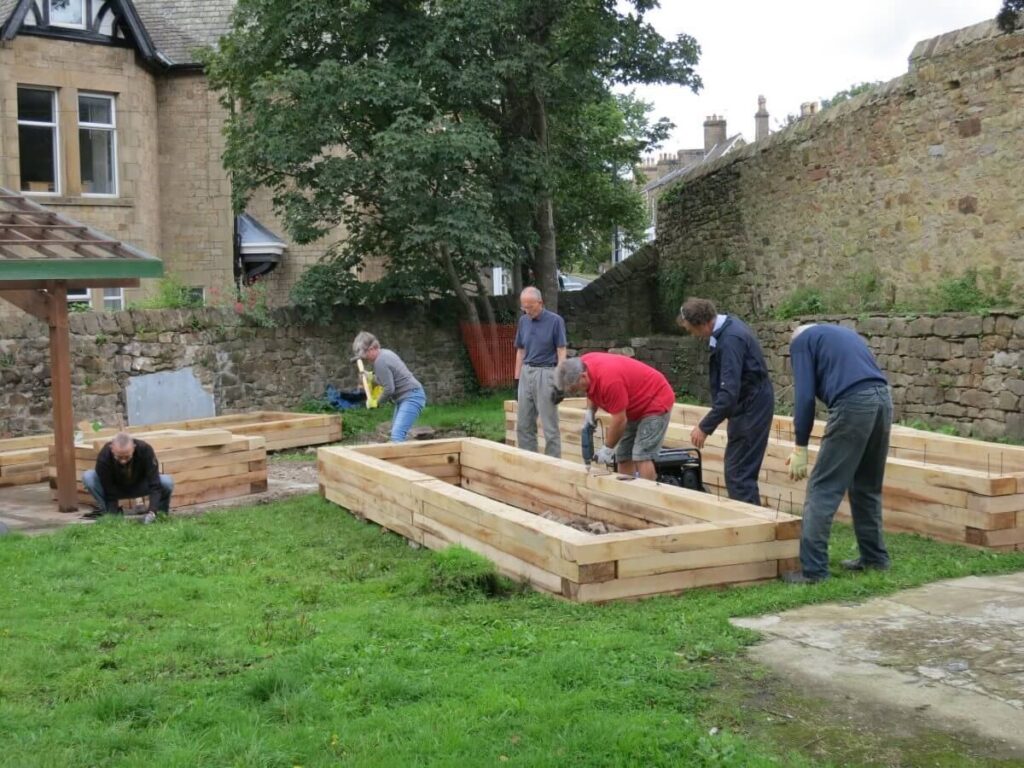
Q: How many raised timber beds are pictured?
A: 4